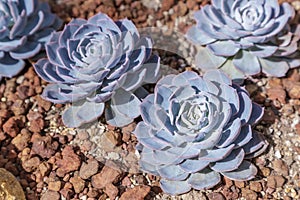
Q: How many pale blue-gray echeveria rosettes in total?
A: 4